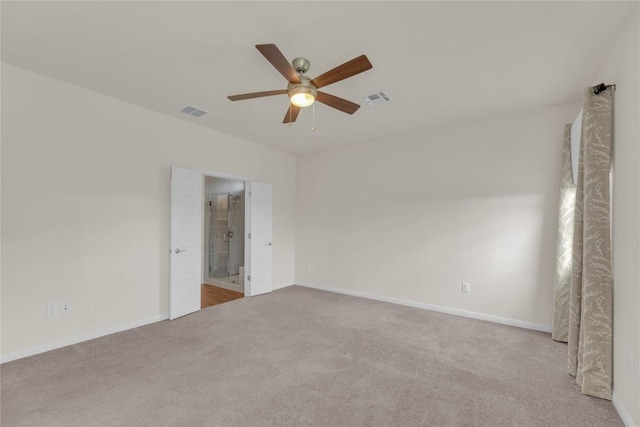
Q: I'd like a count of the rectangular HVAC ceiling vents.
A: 2